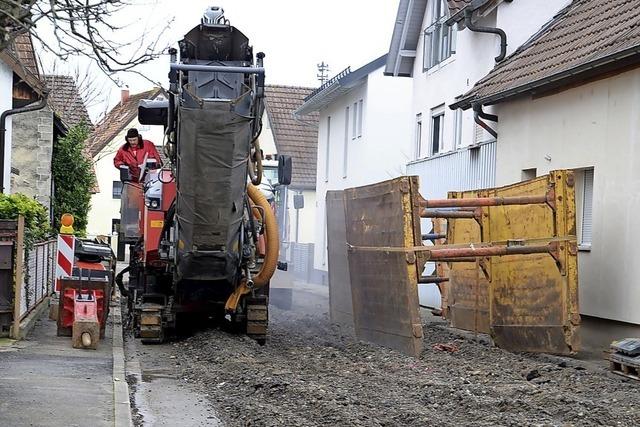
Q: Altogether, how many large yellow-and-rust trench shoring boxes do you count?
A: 2